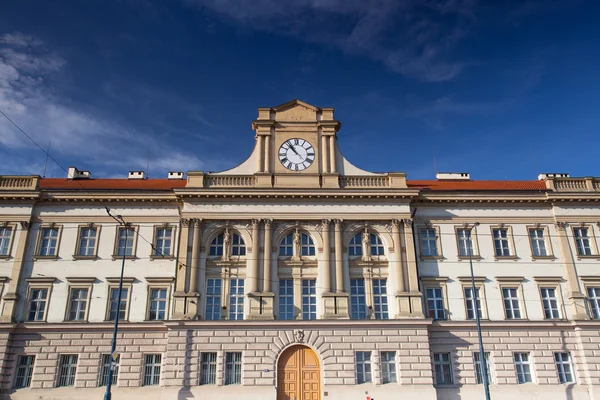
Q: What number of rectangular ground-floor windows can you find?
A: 12